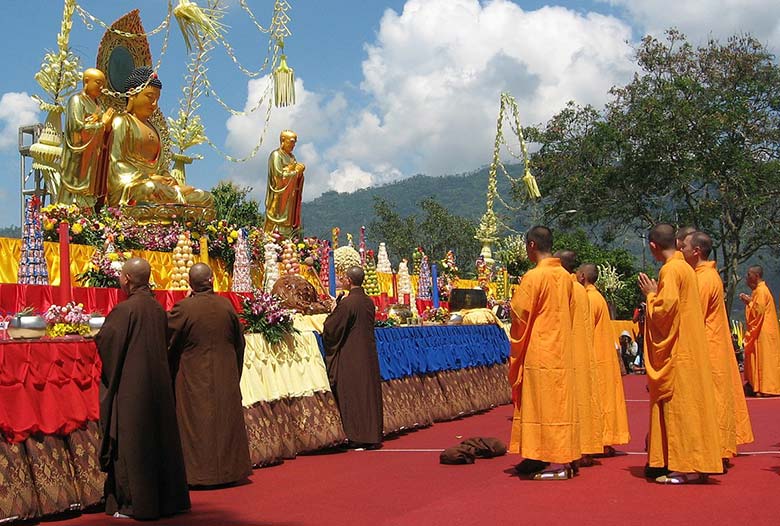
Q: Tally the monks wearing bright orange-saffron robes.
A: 7